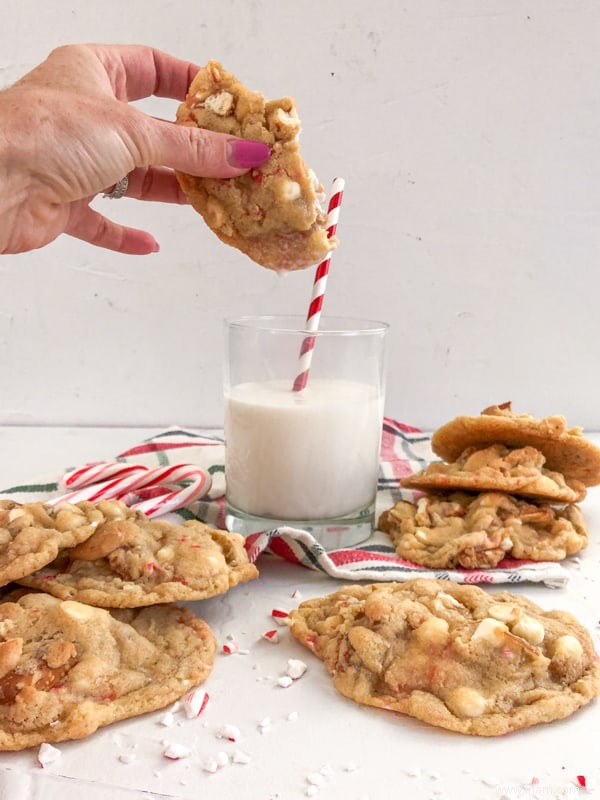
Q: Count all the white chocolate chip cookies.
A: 8